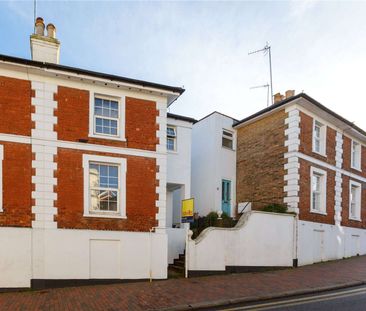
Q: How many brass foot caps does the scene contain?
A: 0